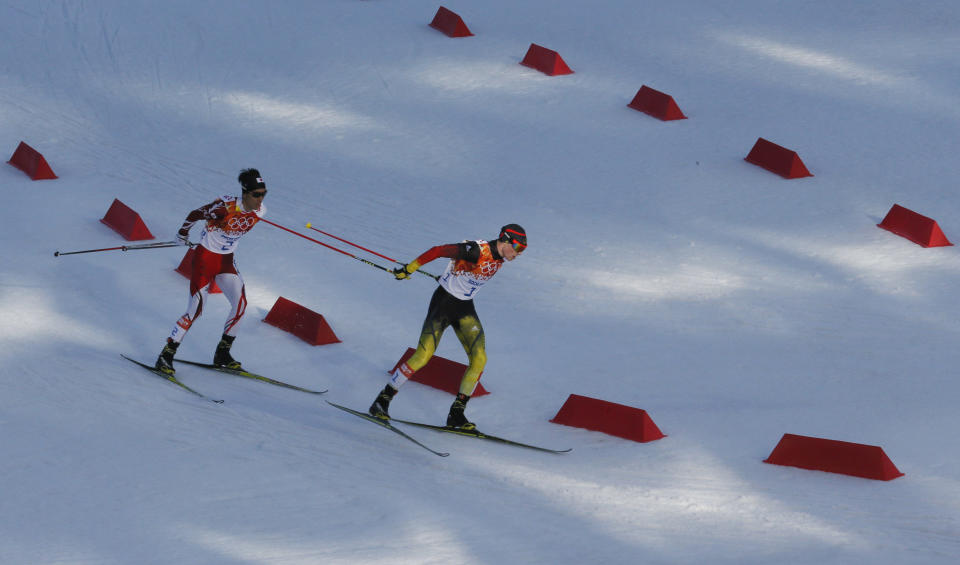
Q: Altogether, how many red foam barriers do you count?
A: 12